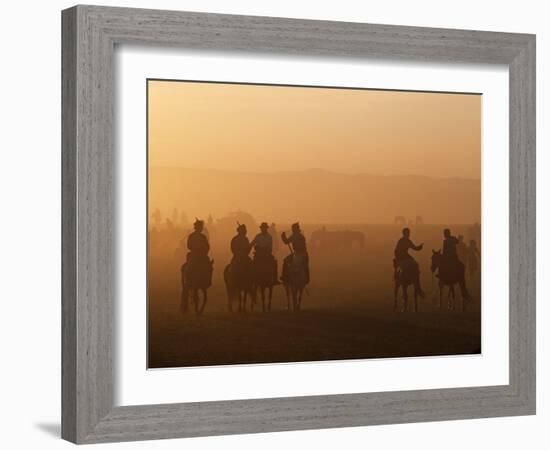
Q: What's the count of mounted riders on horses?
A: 6